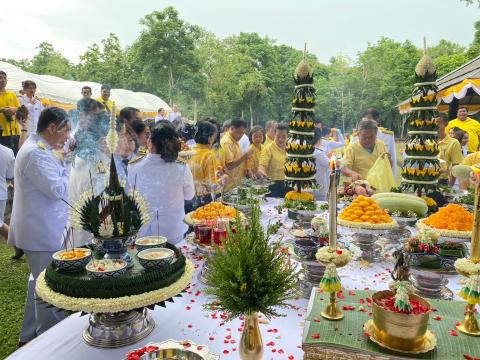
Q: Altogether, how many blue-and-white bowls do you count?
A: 4